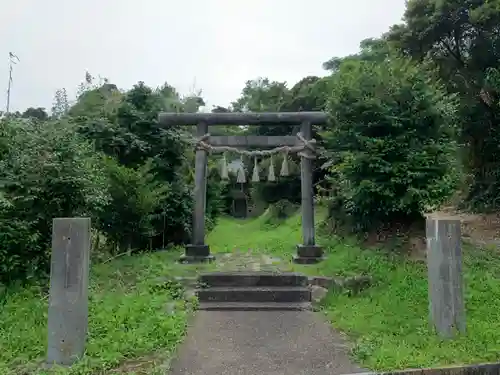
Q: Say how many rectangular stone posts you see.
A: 2